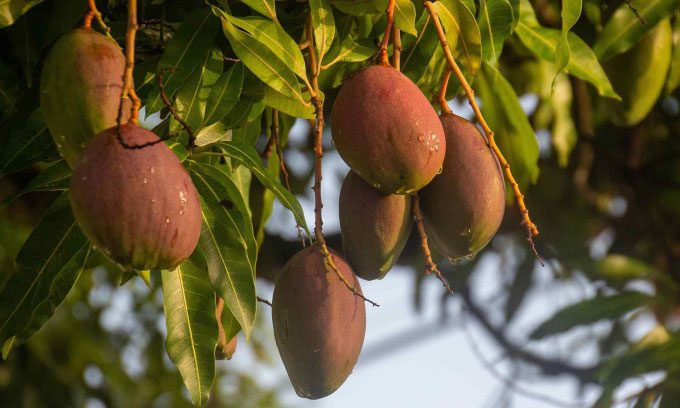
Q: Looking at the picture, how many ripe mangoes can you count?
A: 6